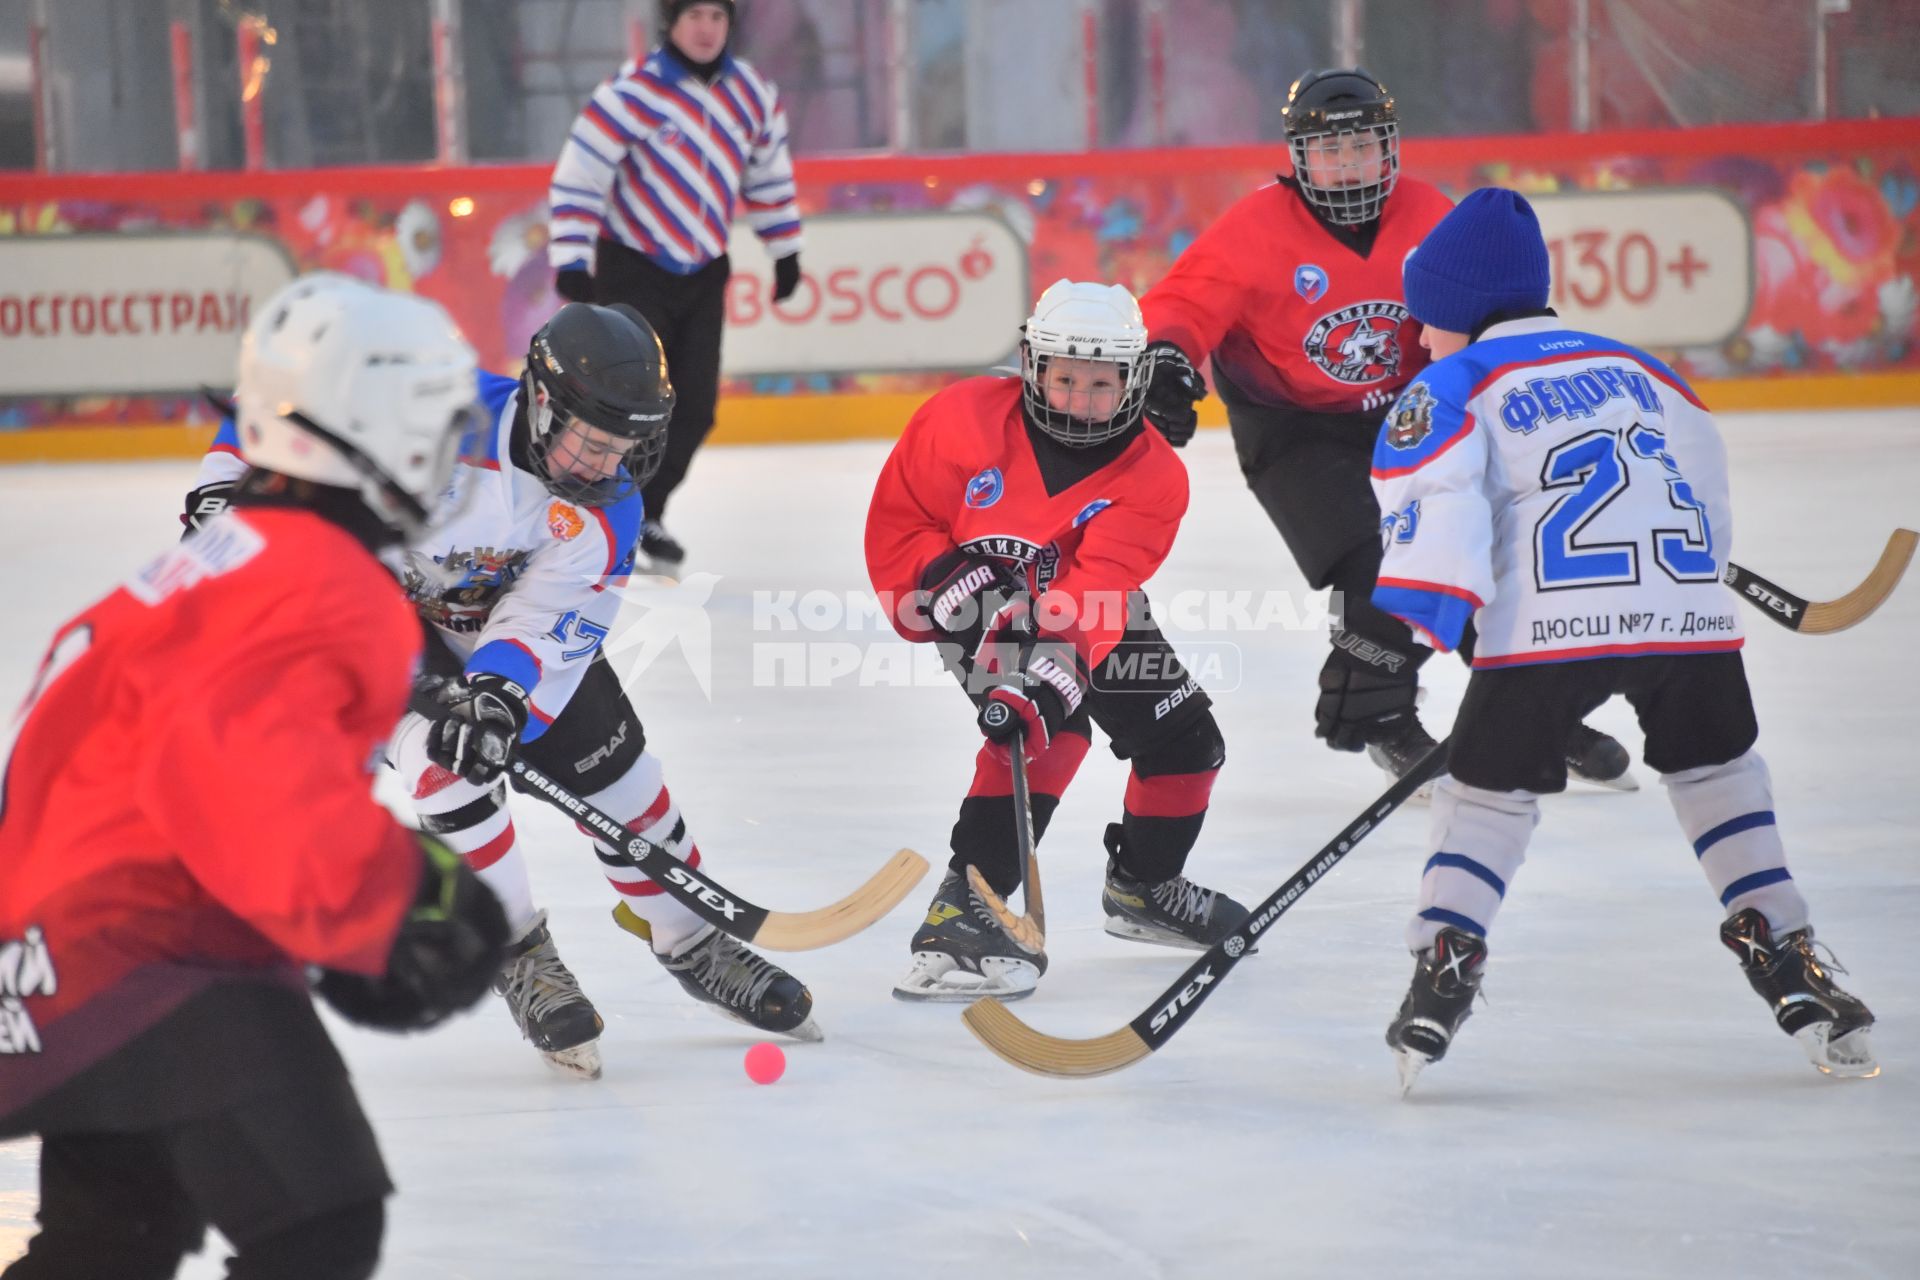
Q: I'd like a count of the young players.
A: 5